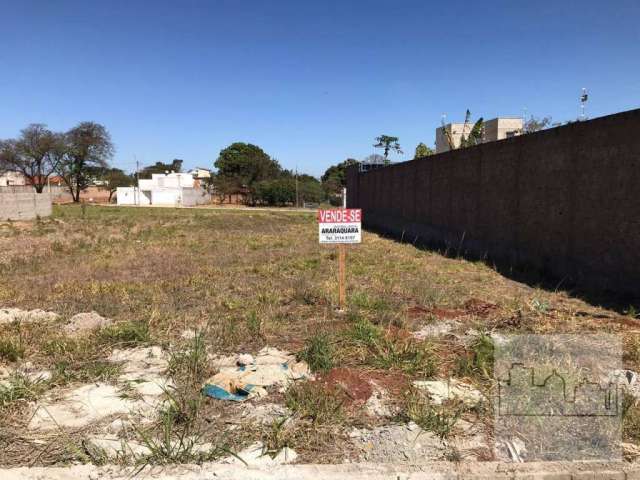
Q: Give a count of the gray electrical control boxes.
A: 0